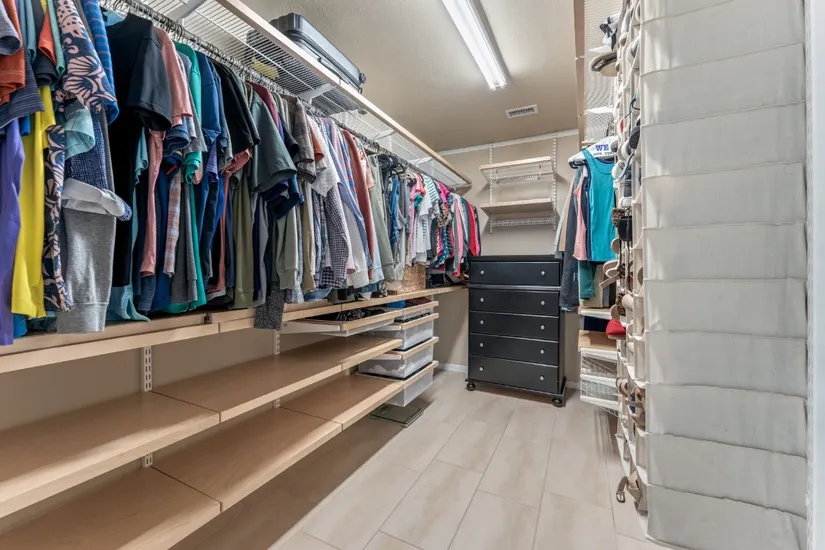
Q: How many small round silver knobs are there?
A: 10